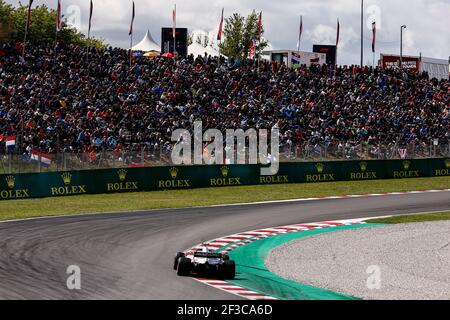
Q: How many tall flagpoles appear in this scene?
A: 10